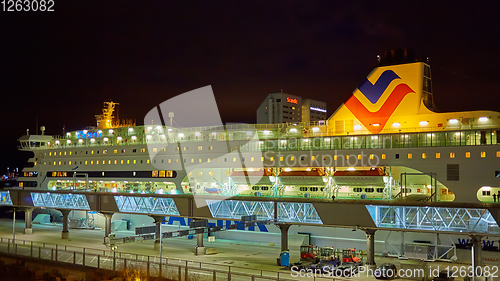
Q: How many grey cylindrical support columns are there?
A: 8